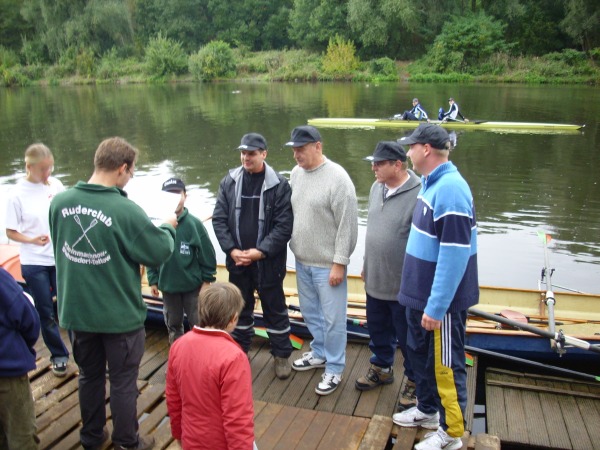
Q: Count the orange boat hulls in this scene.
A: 1